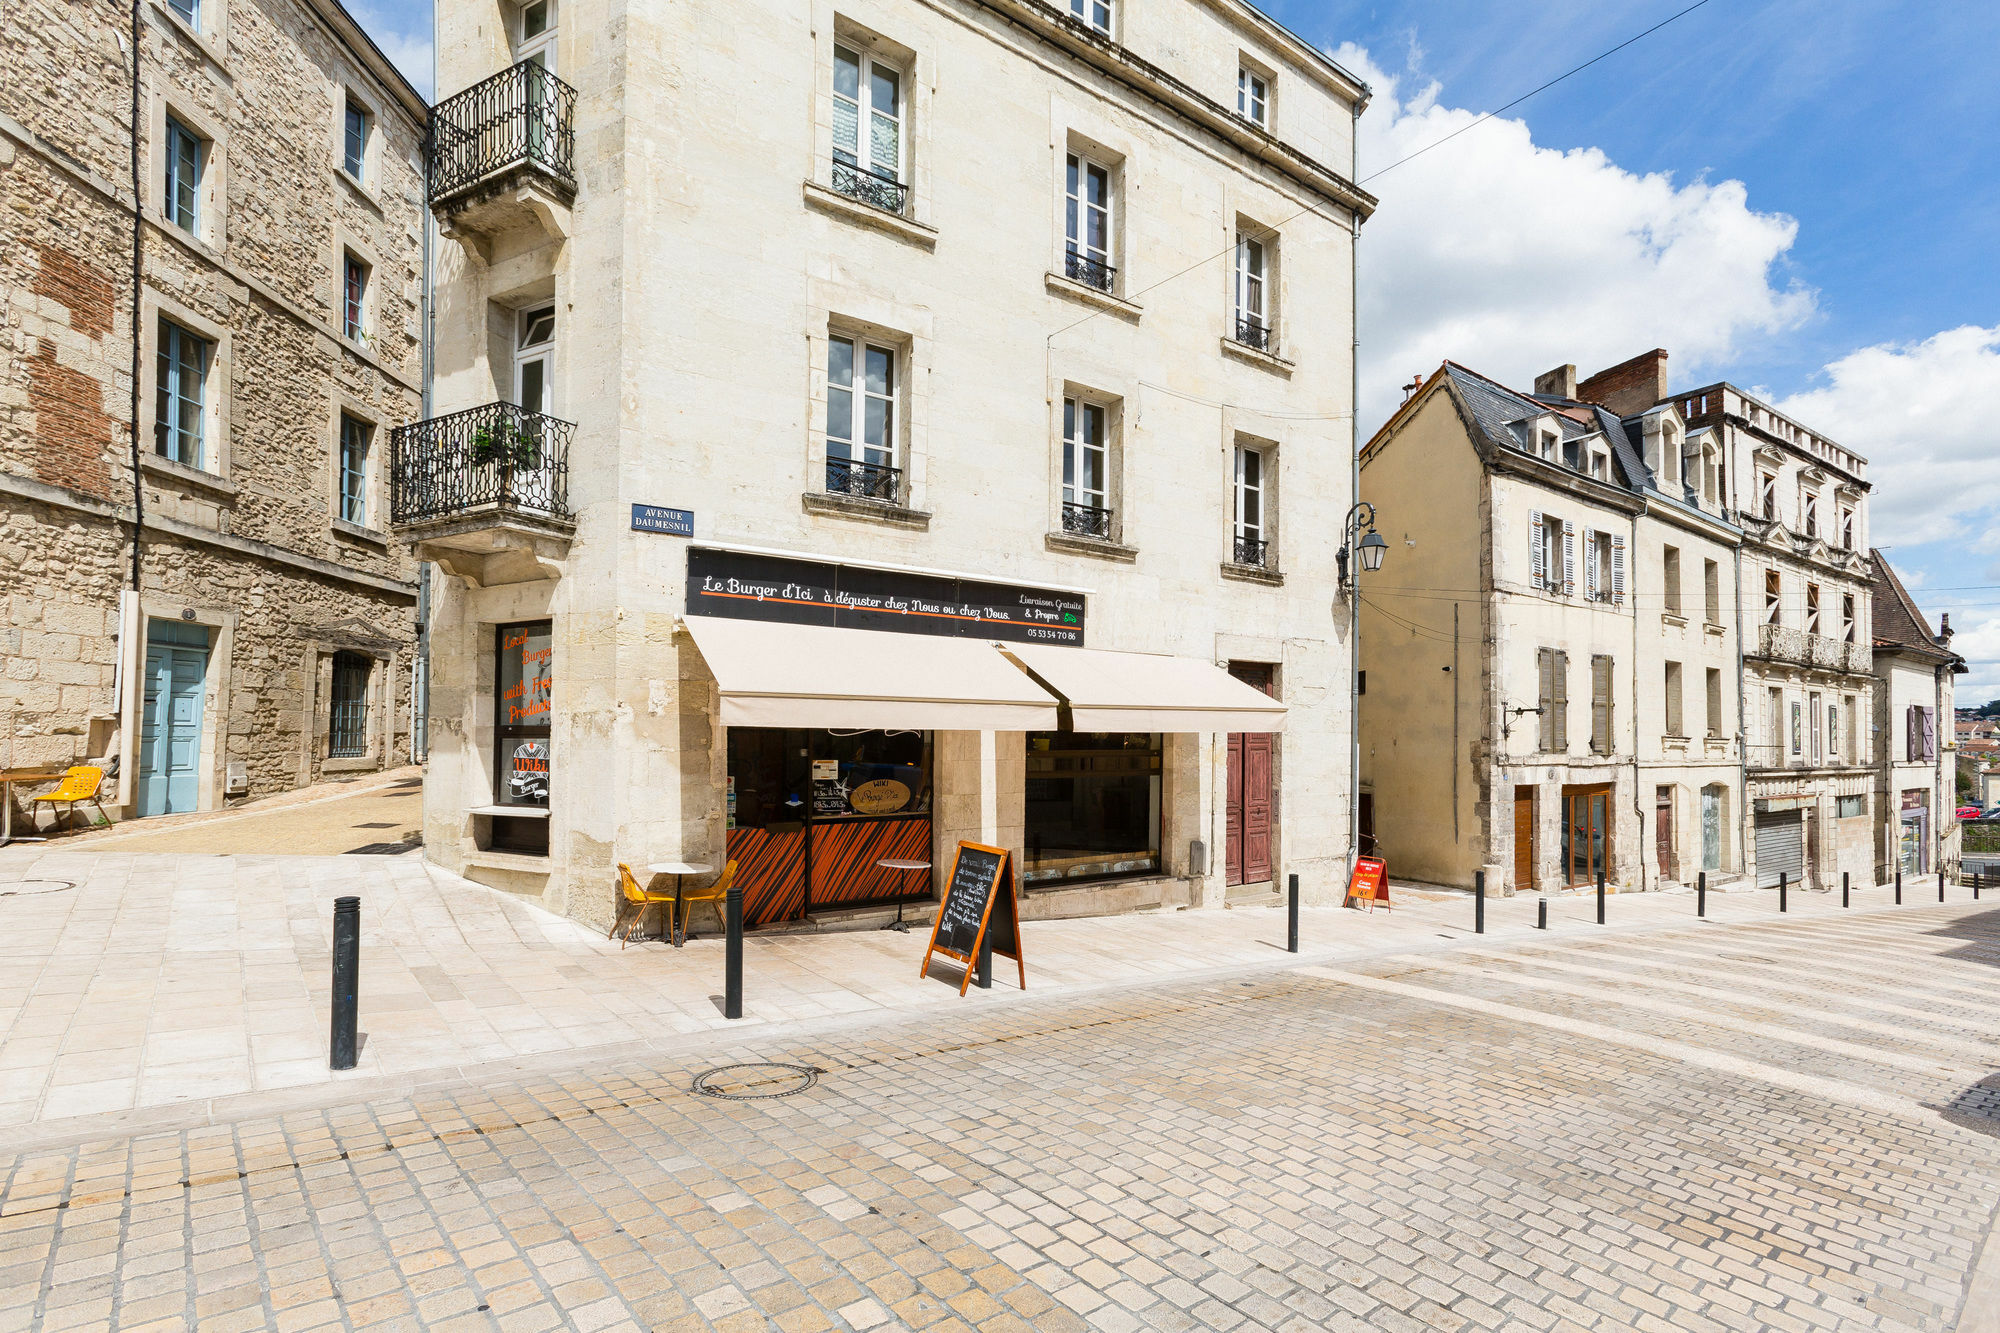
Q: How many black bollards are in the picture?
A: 13